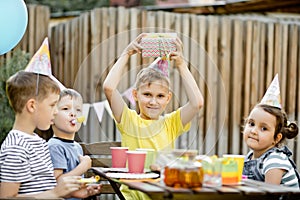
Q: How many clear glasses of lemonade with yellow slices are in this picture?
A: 0